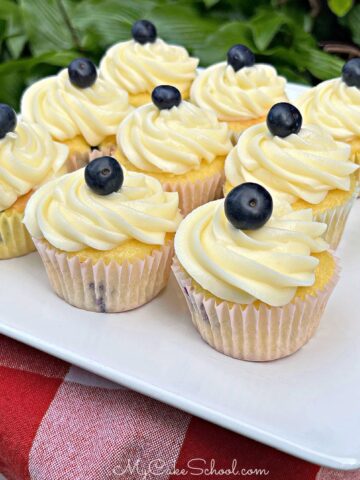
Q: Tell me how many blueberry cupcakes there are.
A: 9